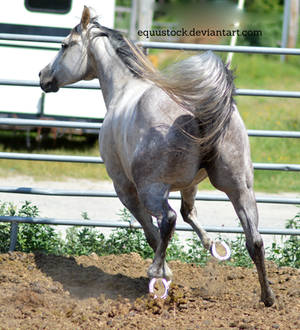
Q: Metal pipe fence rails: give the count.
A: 6